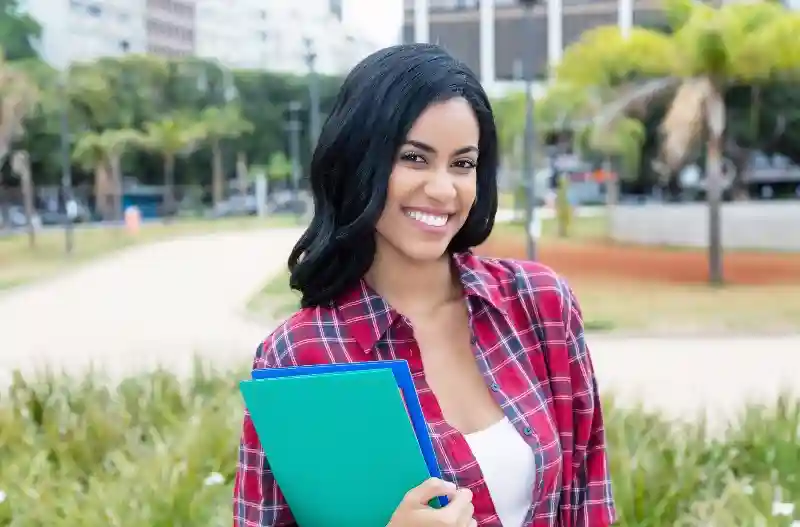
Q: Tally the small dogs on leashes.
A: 0